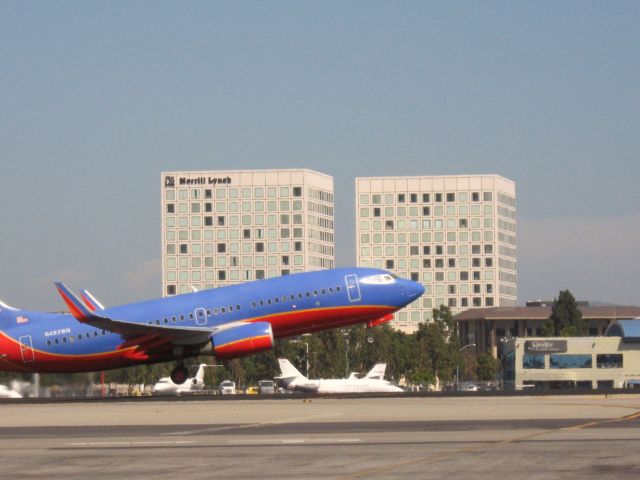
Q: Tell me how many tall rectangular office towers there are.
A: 2